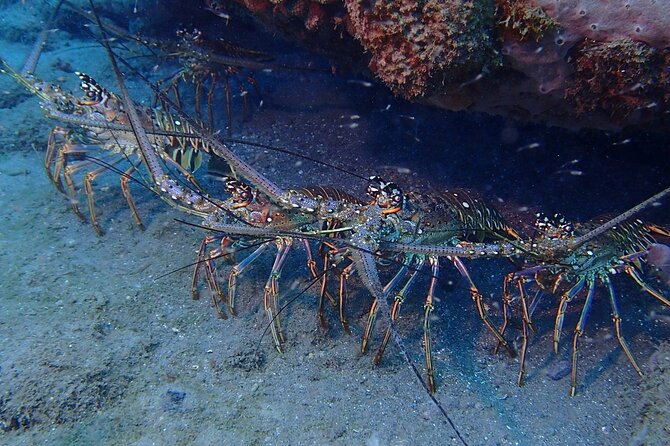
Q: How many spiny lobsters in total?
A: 5